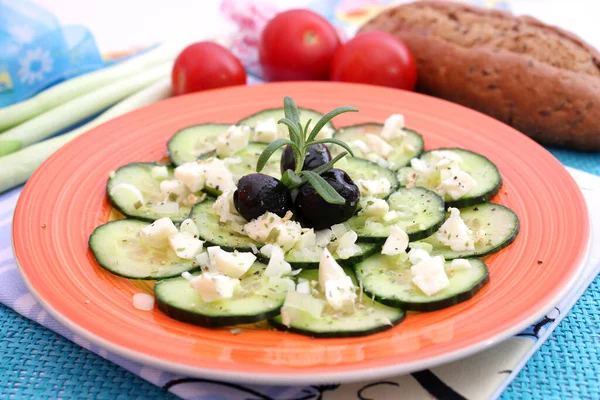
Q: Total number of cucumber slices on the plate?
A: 15